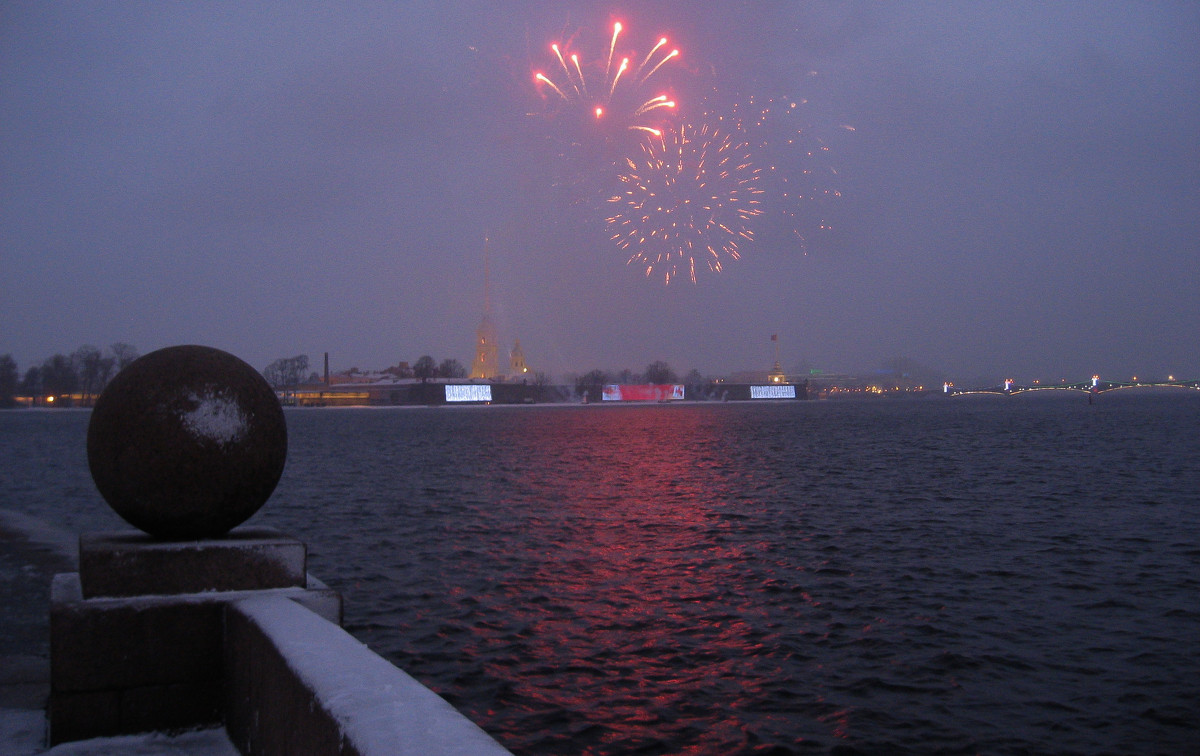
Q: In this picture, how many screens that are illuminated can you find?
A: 3